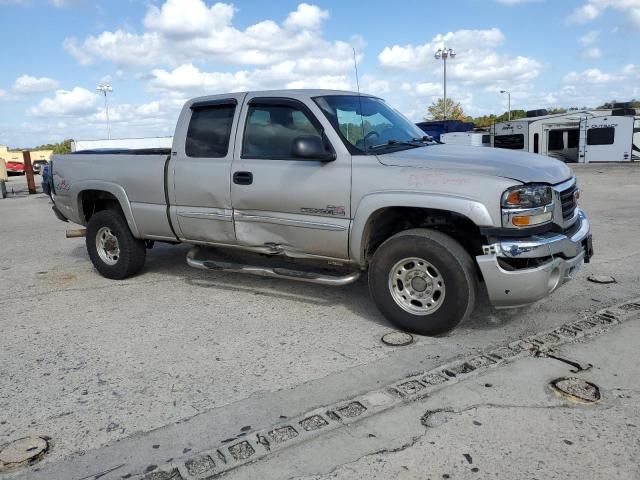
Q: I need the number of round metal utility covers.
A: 4